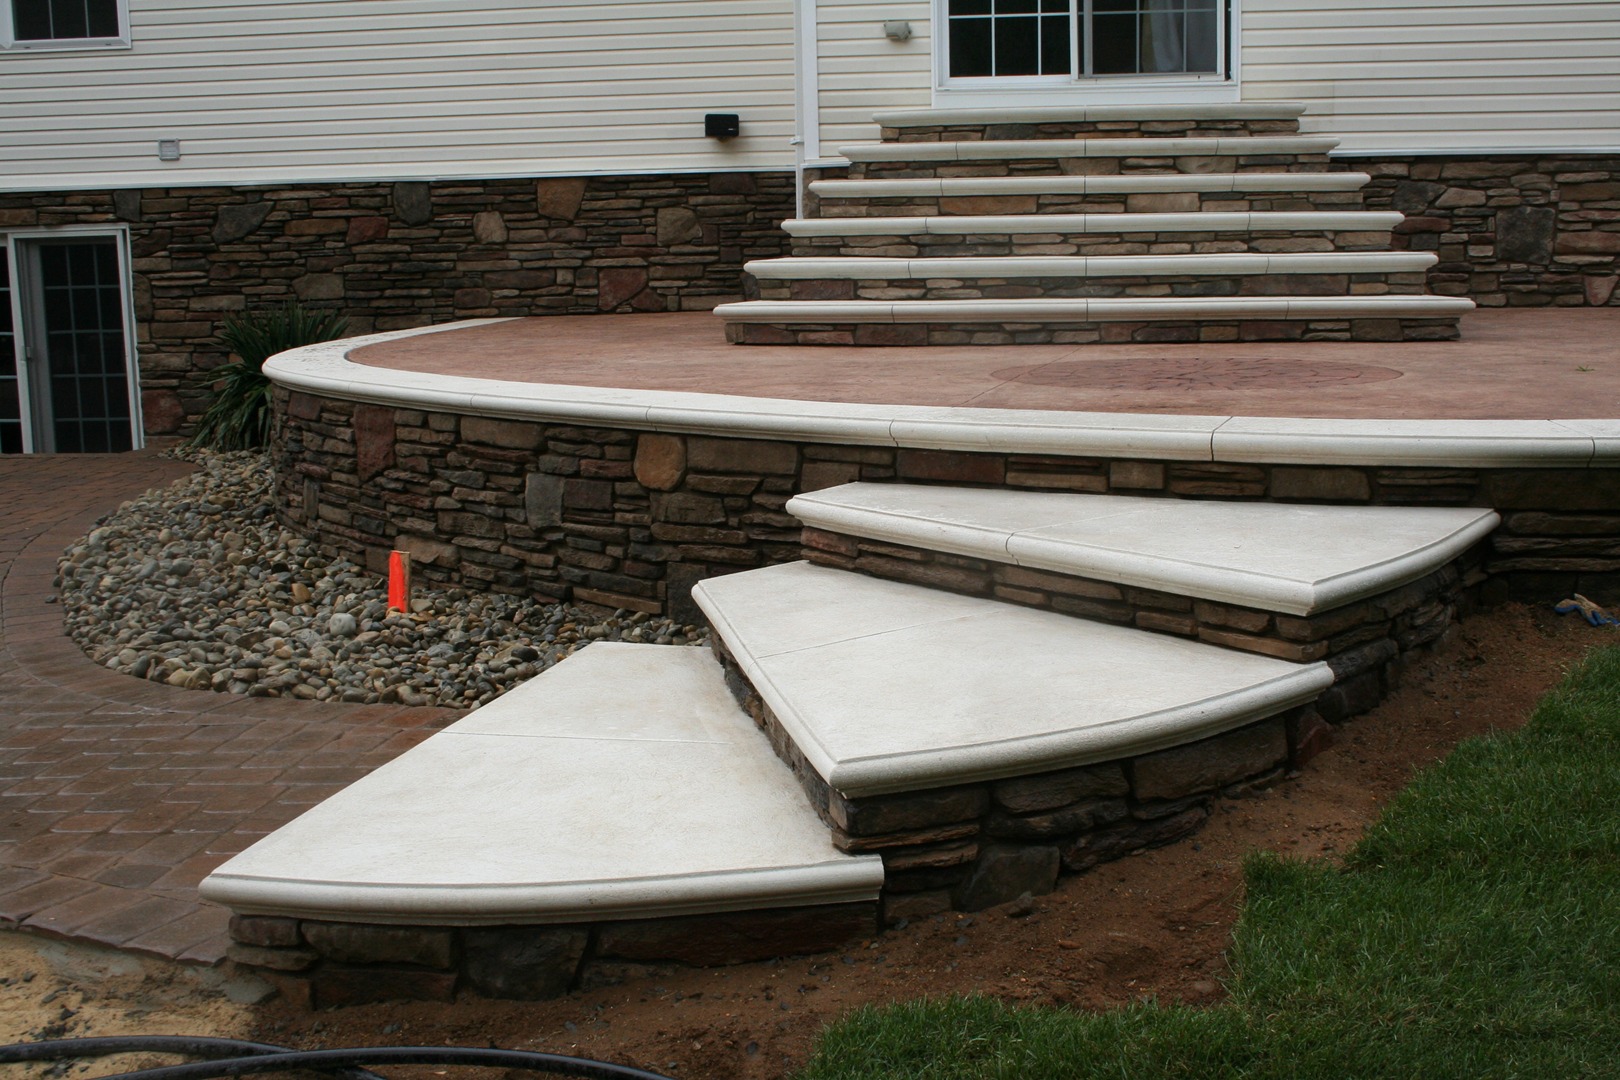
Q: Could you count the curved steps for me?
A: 3